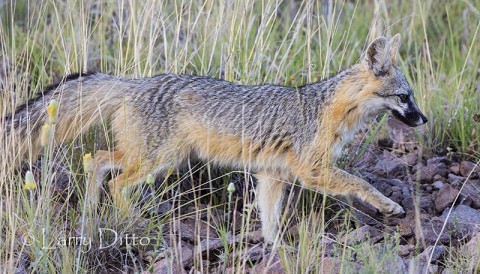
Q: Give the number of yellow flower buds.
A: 4